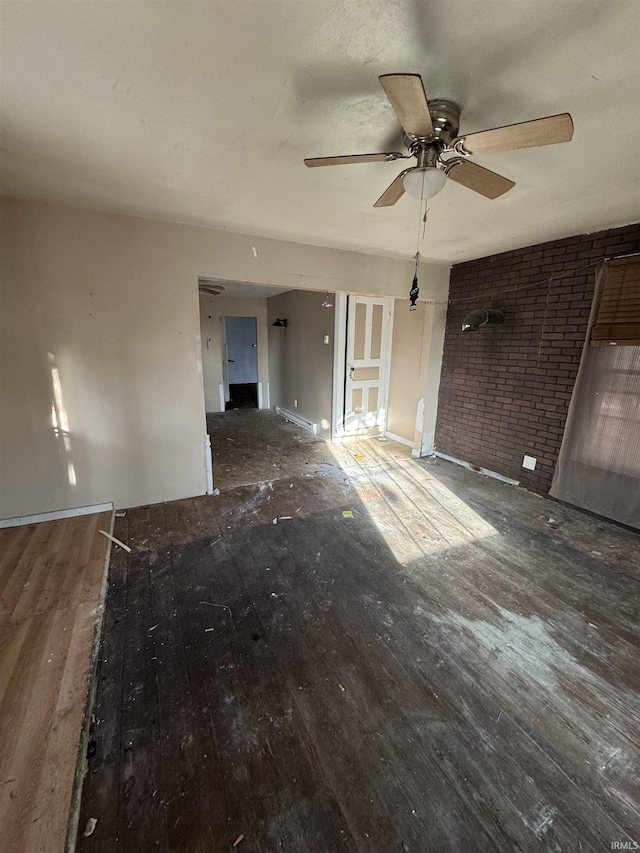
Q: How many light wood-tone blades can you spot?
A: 5